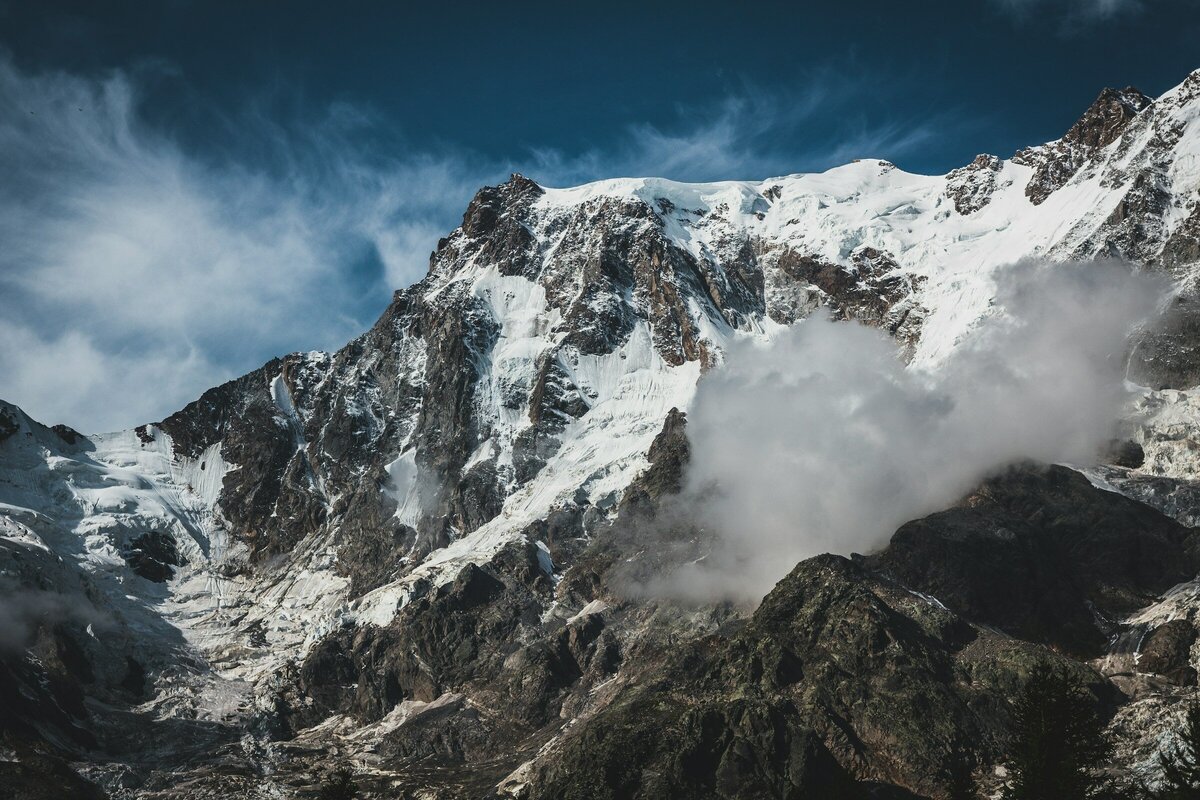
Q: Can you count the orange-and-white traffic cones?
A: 0